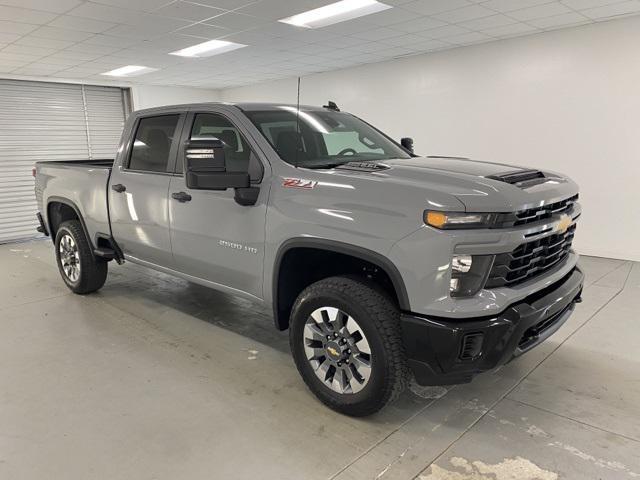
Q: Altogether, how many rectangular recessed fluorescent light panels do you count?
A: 3